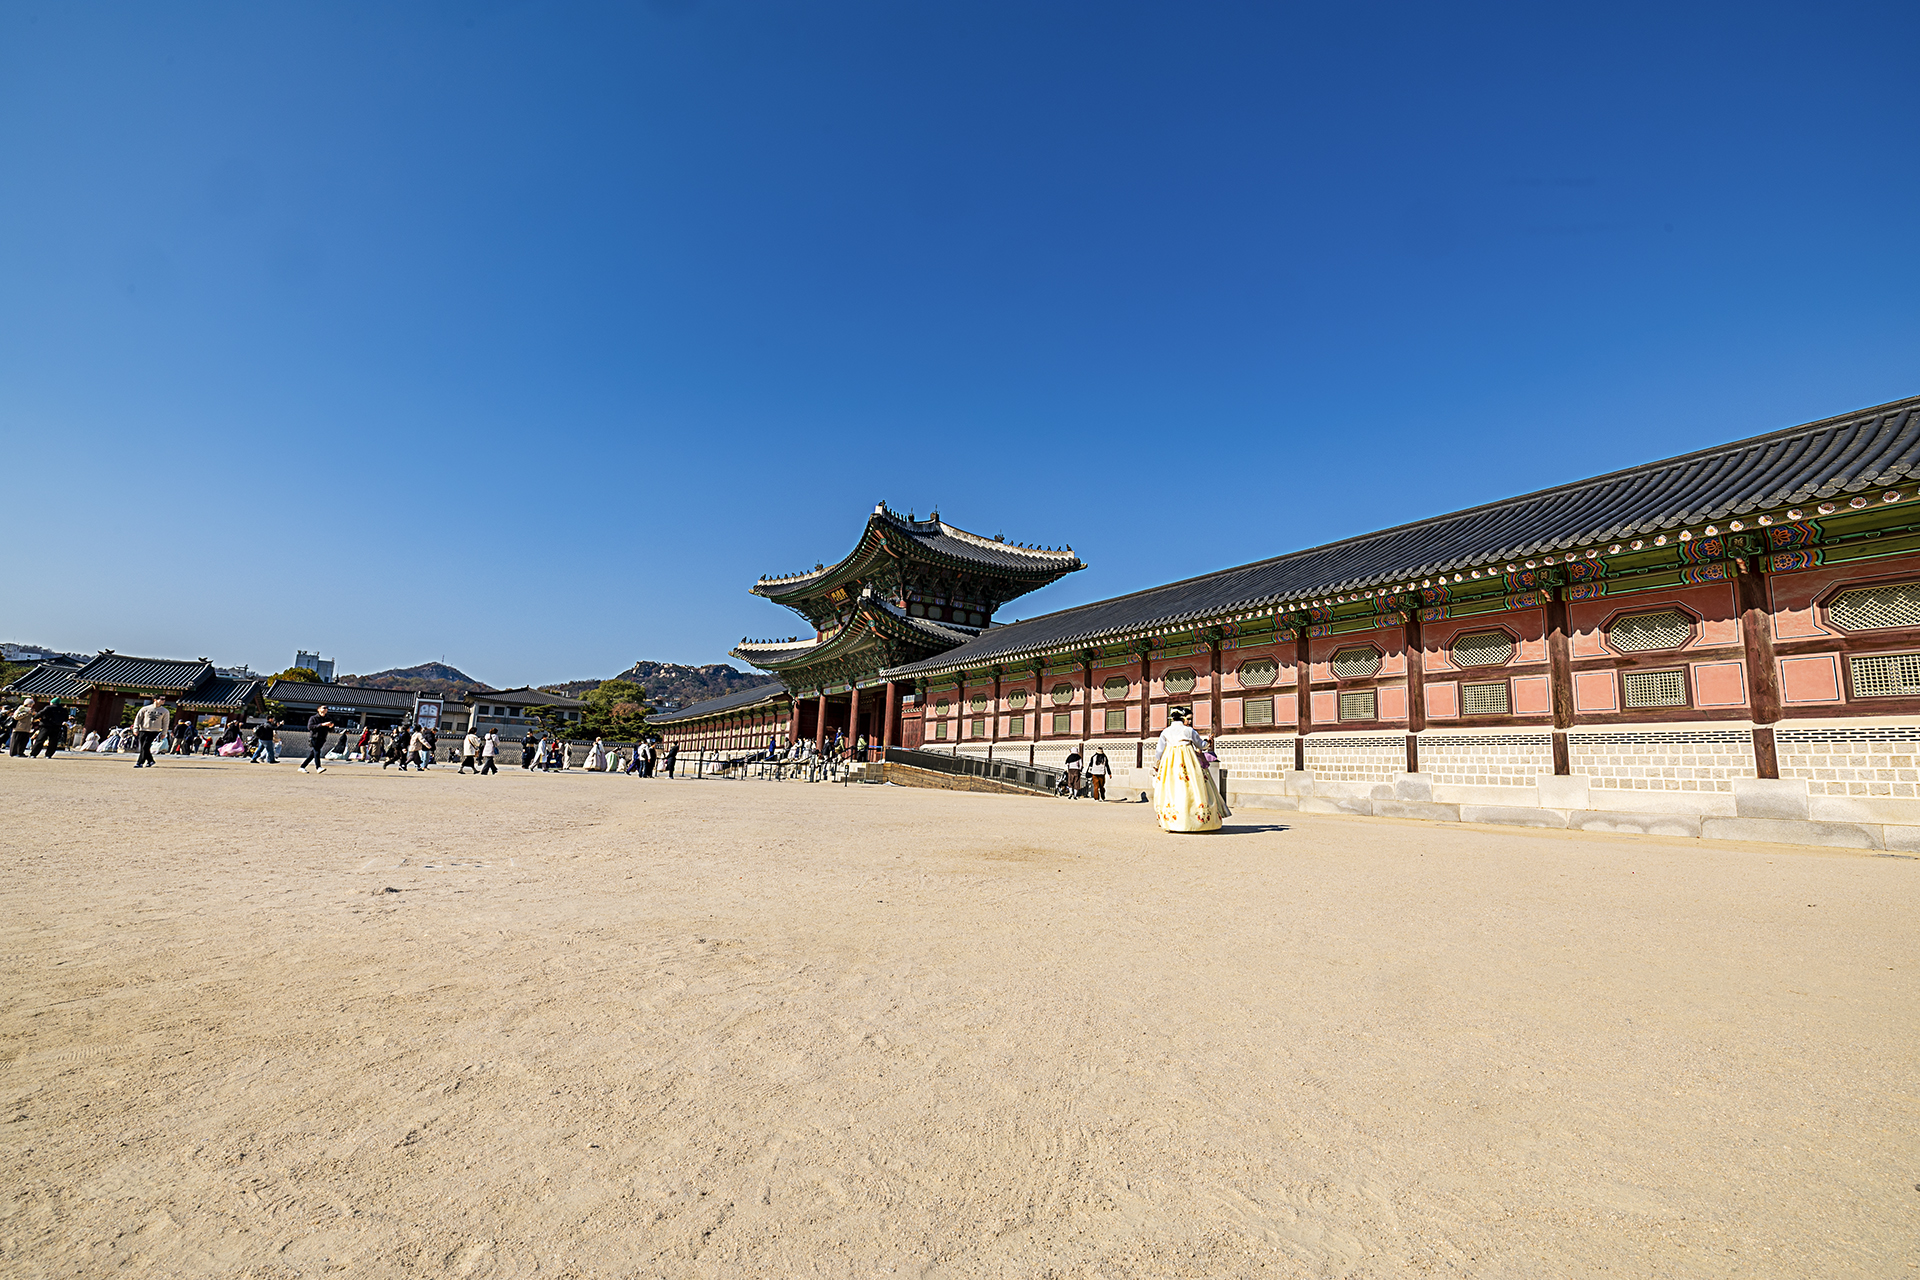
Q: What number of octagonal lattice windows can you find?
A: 11